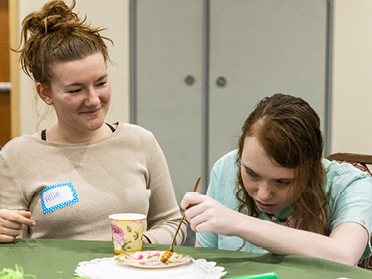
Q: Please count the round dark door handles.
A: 2